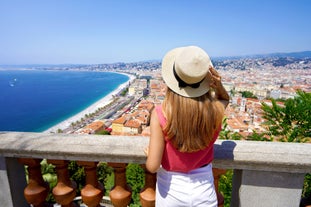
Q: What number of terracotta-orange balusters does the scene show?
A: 6